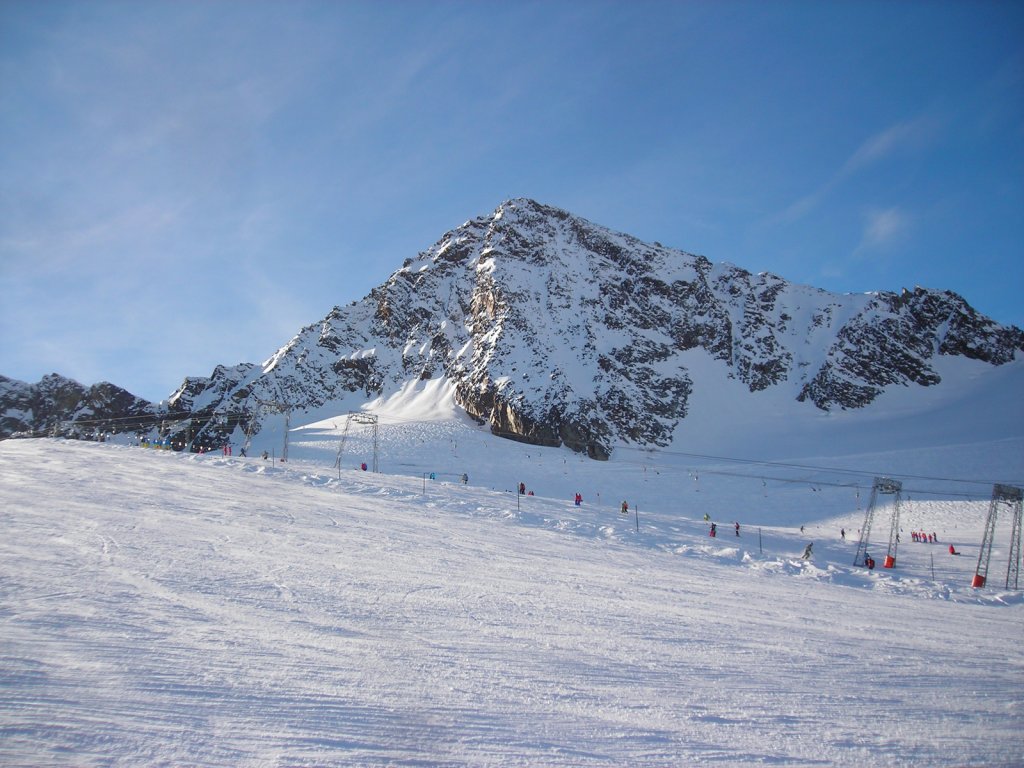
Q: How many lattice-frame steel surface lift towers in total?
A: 4